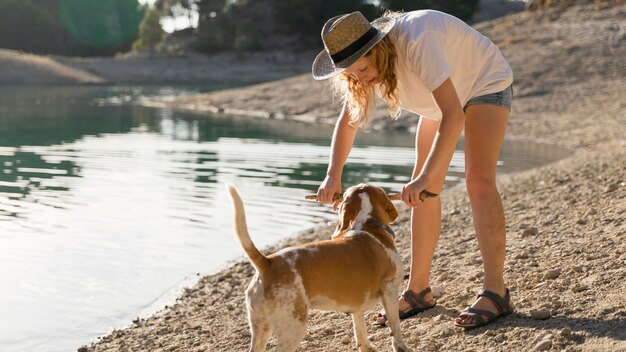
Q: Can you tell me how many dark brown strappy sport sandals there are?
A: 2